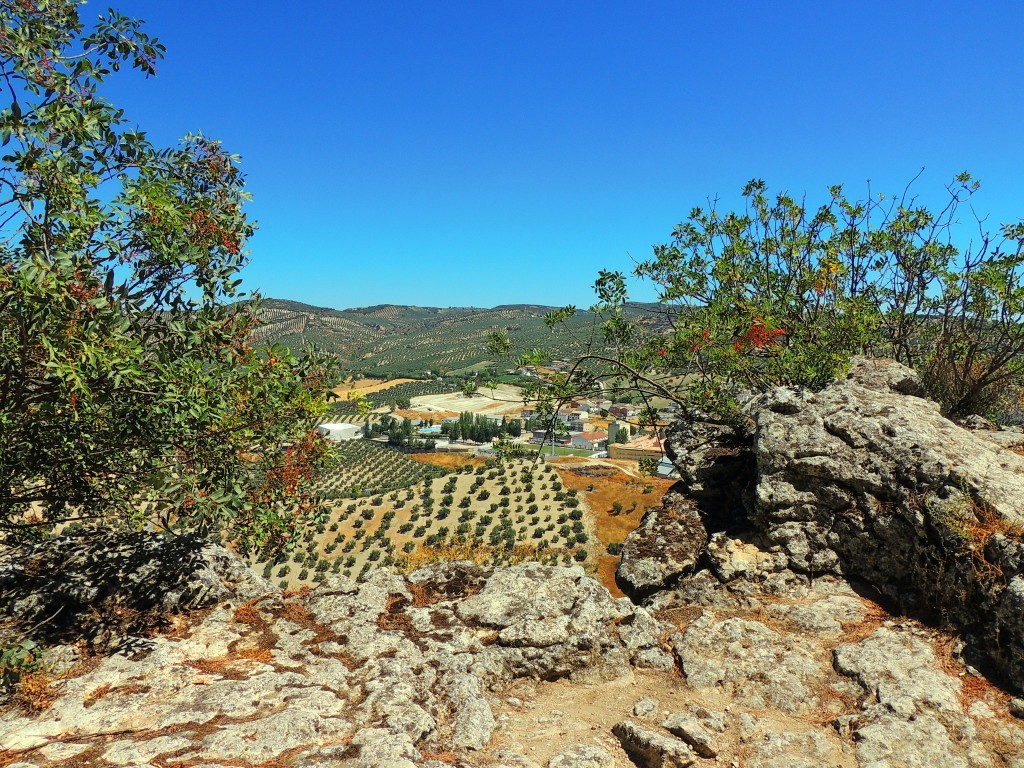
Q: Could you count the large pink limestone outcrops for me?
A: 0